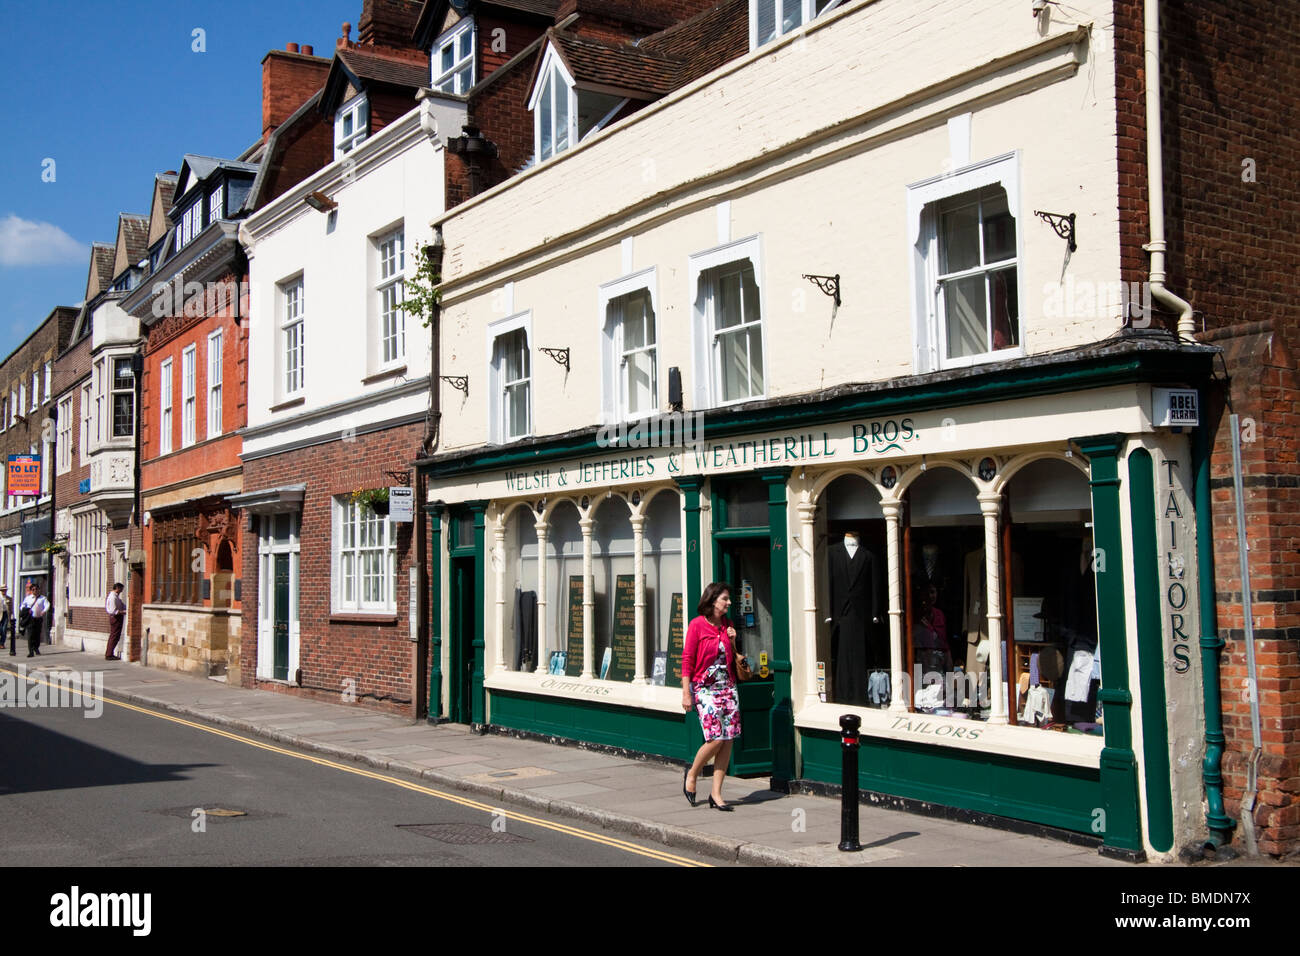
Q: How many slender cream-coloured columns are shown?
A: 7